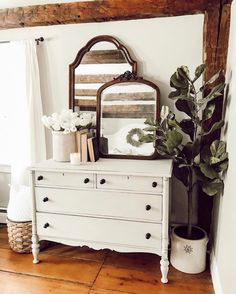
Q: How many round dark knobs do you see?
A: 8